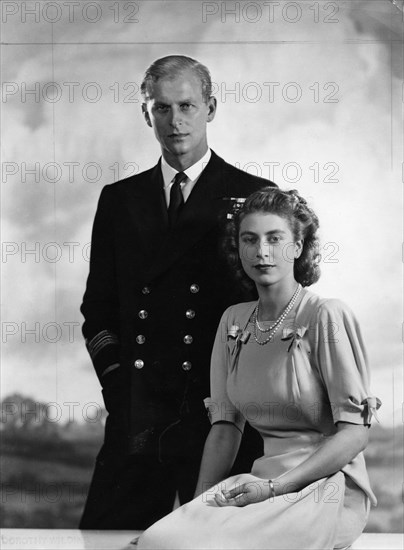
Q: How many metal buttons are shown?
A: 8